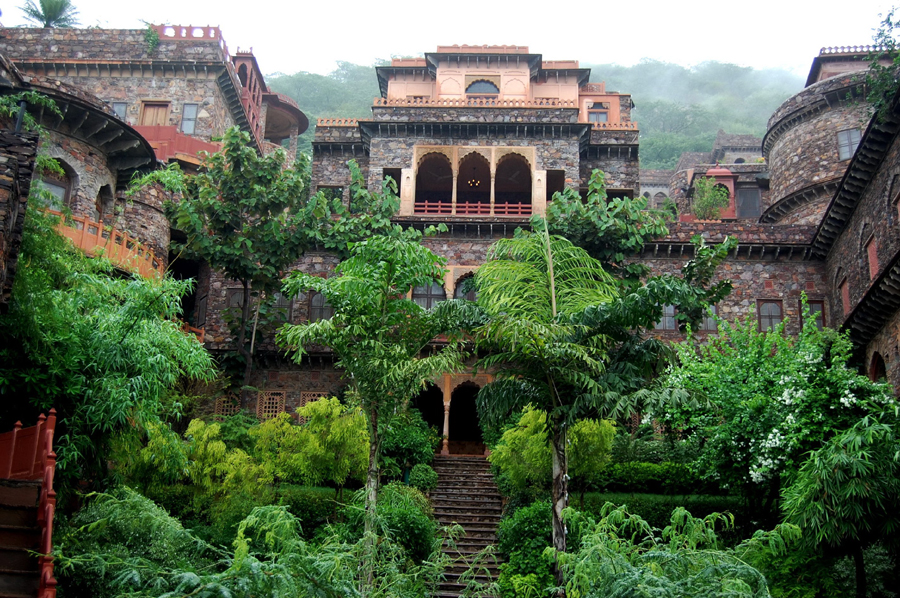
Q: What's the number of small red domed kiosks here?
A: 1